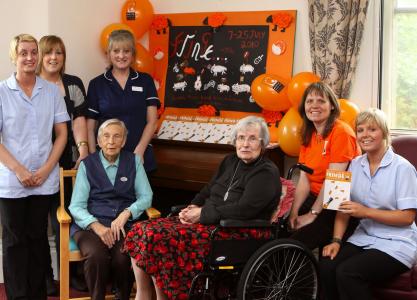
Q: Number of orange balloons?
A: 7